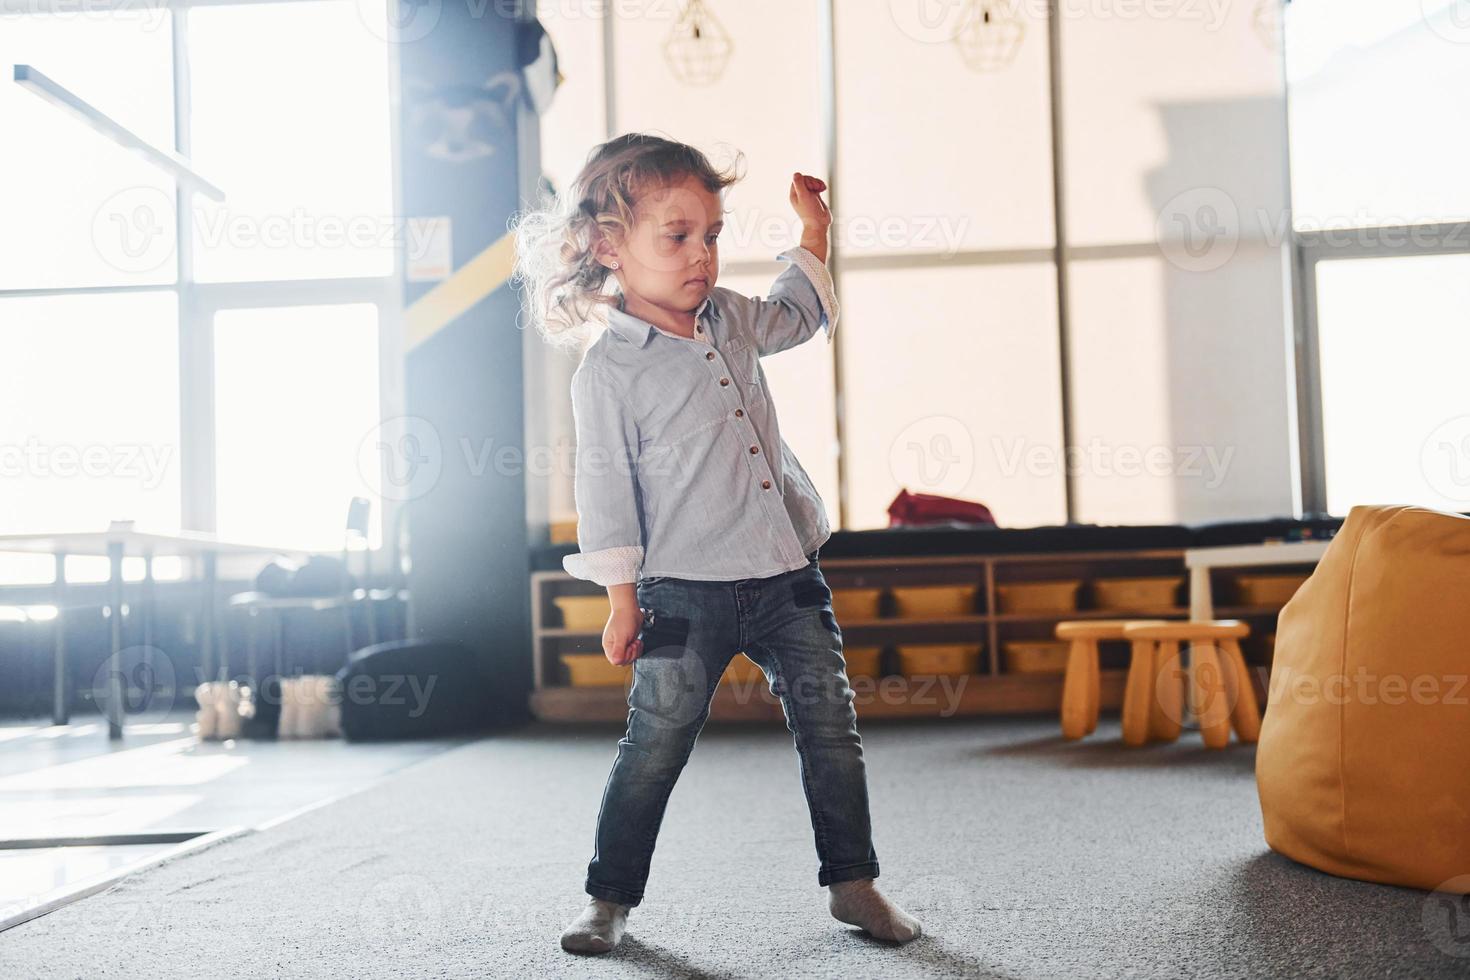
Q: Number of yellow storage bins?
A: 11